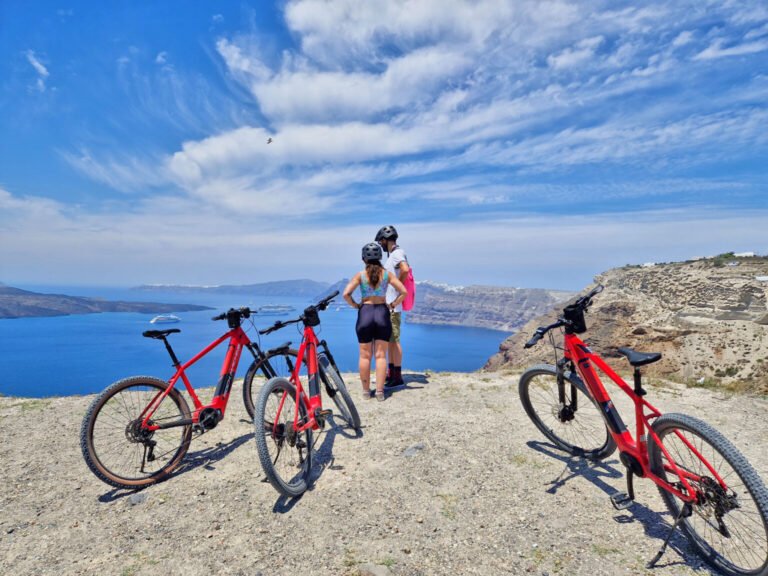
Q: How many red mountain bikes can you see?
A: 3